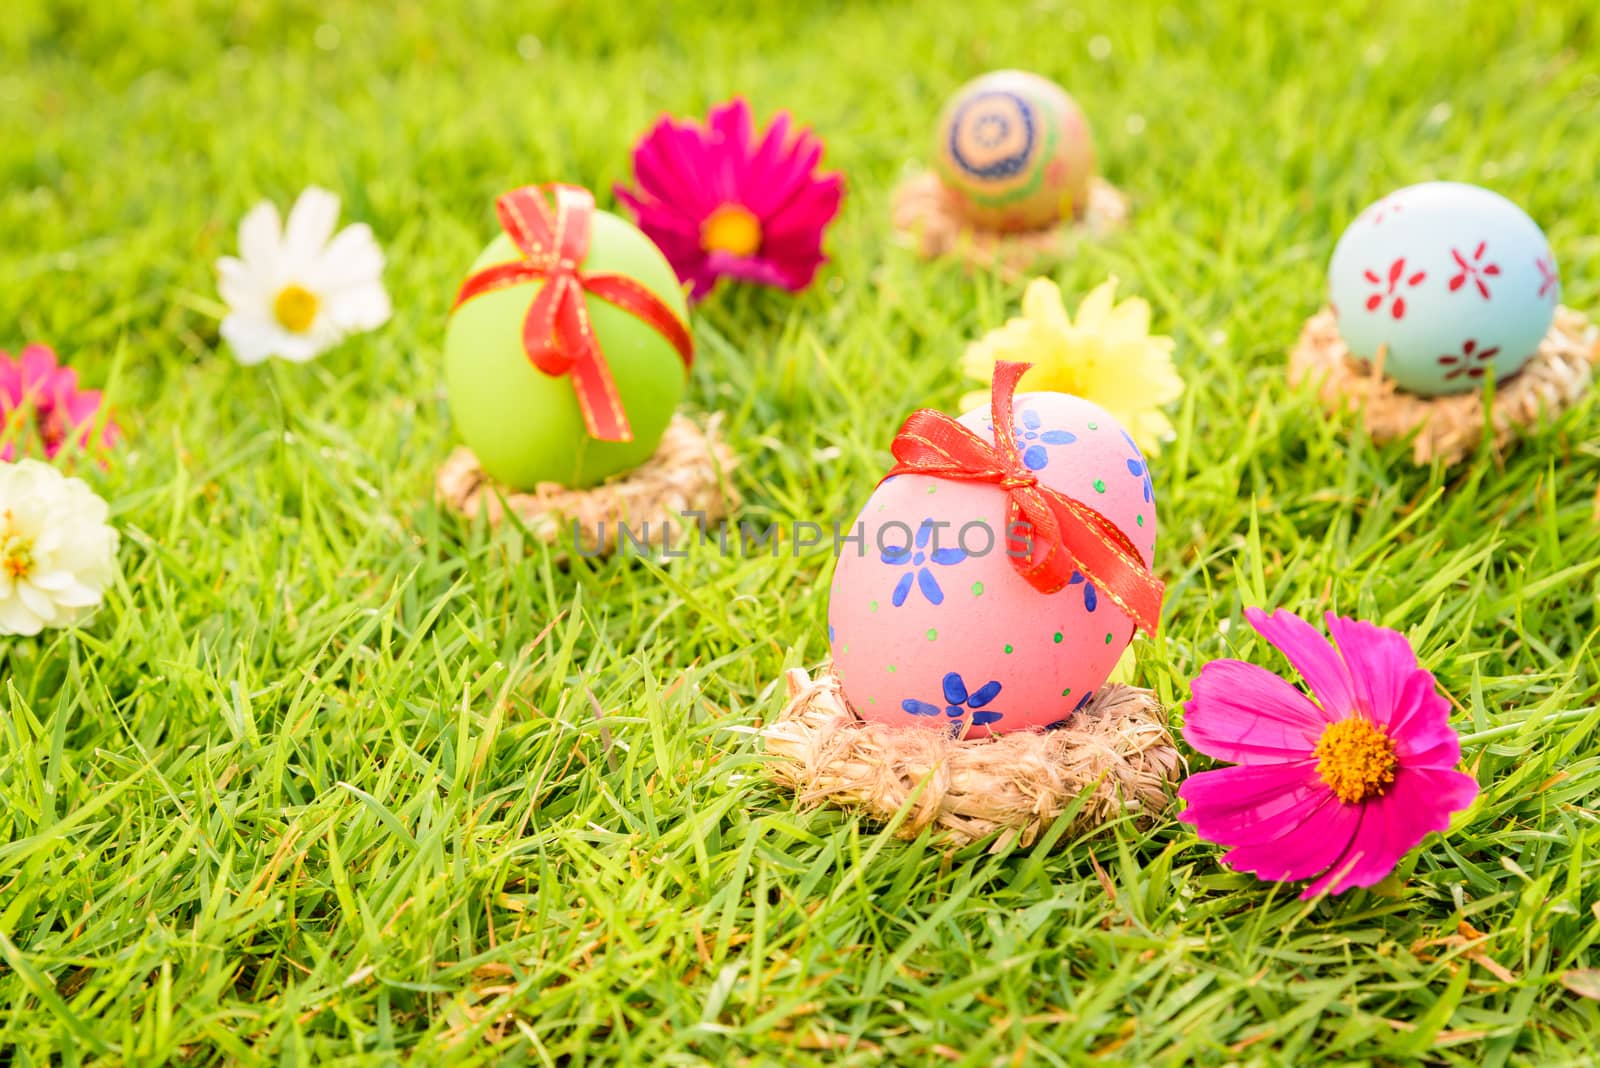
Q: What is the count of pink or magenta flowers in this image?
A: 3